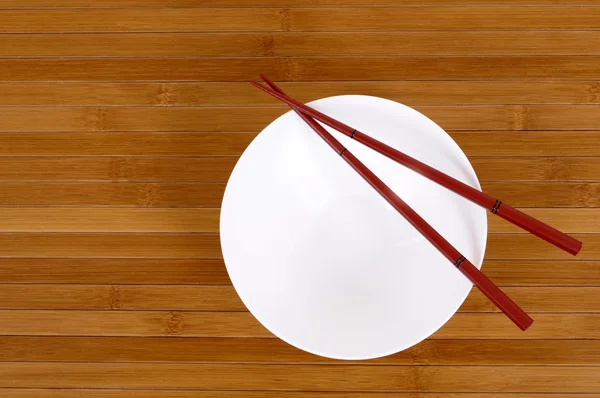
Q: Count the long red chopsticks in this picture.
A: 2